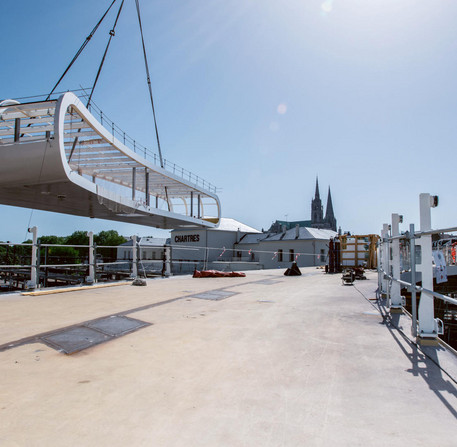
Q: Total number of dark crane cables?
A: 3